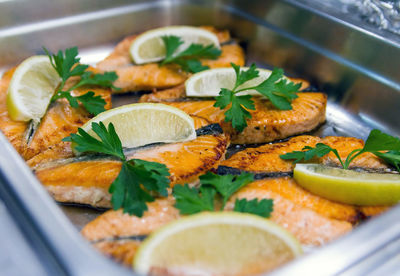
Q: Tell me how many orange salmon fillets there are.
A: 6